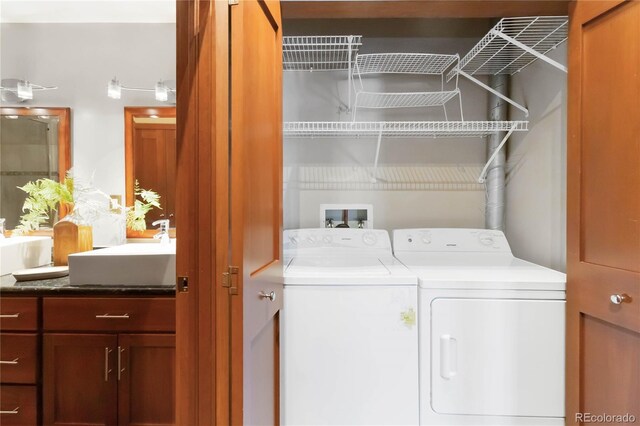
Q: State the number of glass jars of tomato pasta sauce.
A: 0